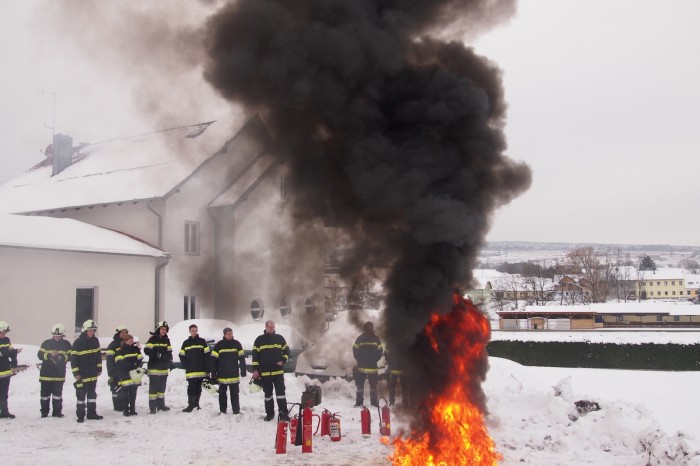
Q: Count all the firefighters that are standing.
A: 11